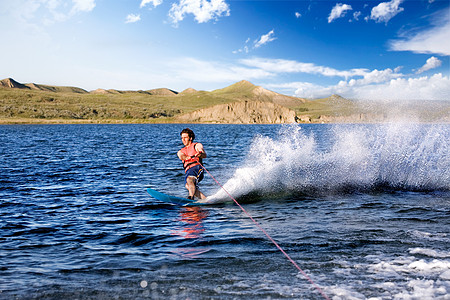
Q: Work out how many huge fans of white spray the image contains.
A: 1